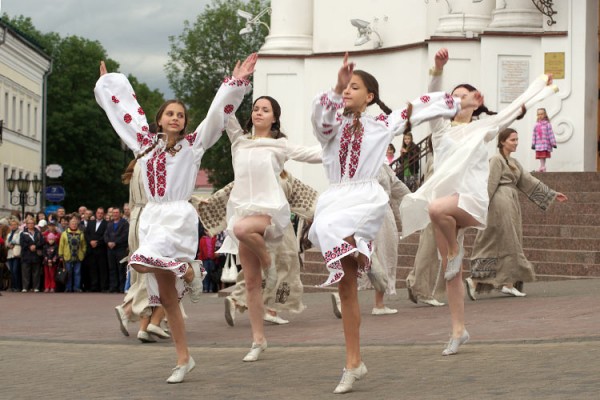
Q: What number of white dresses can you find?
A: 4